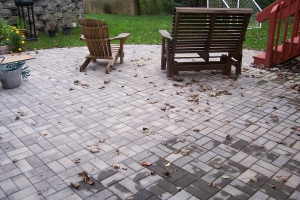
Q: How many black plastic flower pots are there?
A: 2